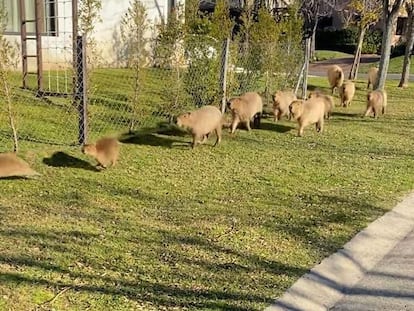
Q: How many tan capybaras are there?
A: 11